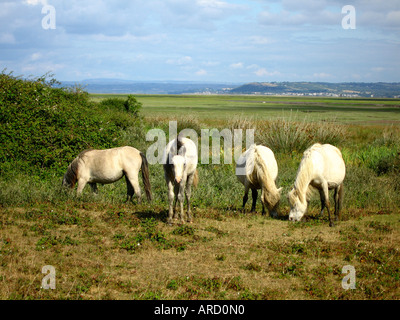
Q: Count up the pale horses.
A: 4